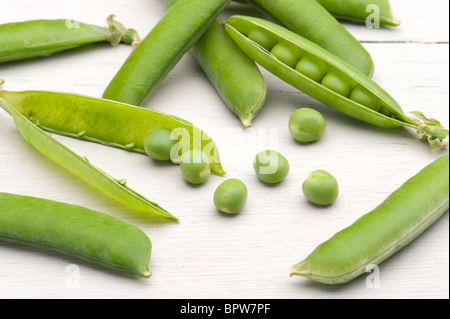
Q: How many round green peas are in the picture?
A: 11